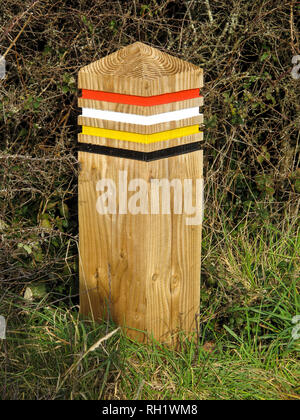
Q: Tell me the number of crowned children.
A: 0